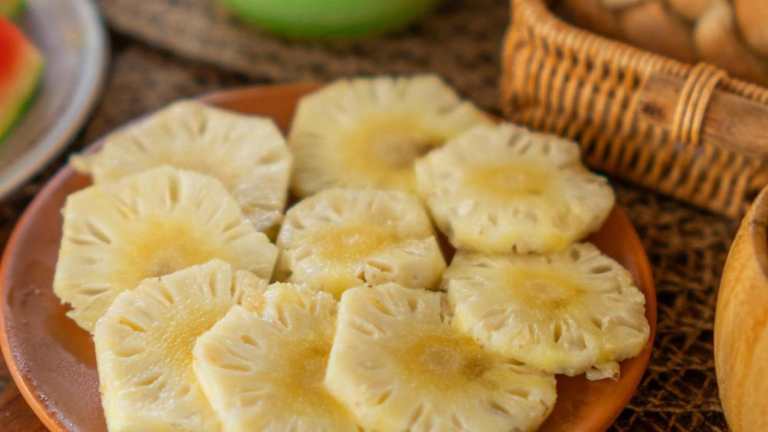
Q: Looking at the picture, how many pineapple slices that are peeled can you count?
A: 9